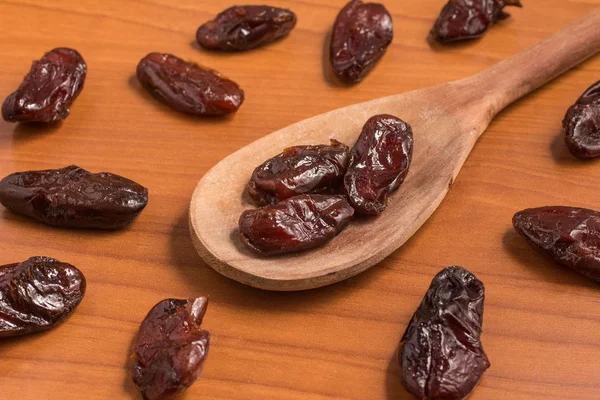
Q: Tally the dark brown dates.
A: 14